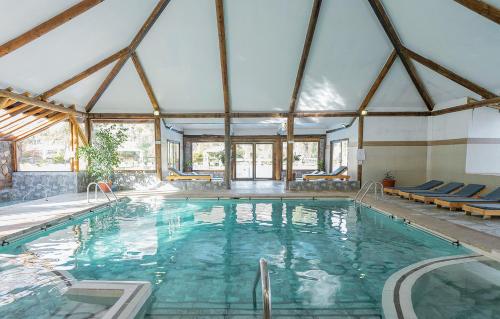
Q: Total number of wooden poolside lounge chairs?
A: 7